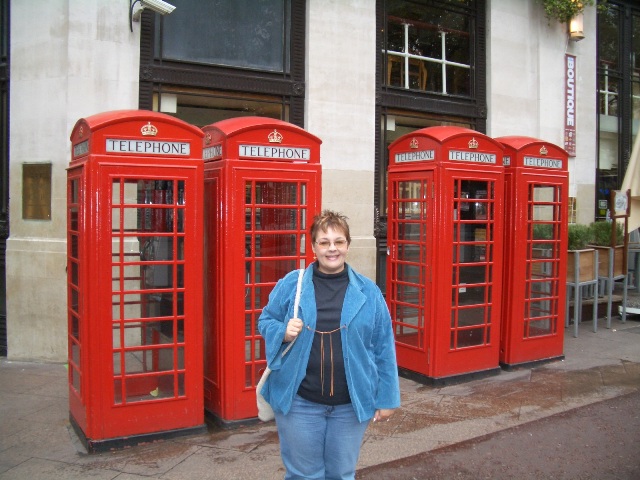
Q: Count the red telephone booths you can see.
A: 4